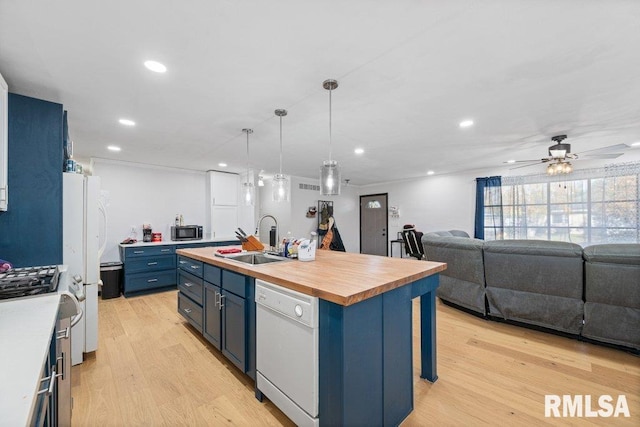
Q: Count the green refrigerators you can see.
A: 0